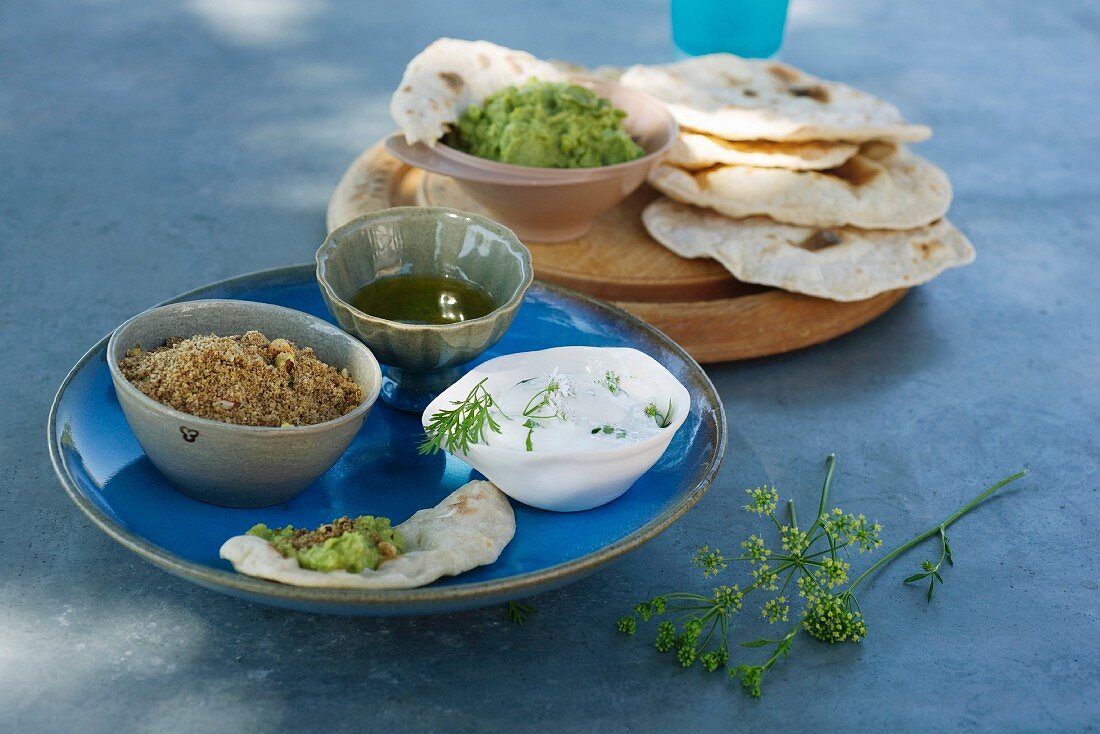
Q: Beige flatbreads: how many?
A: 6